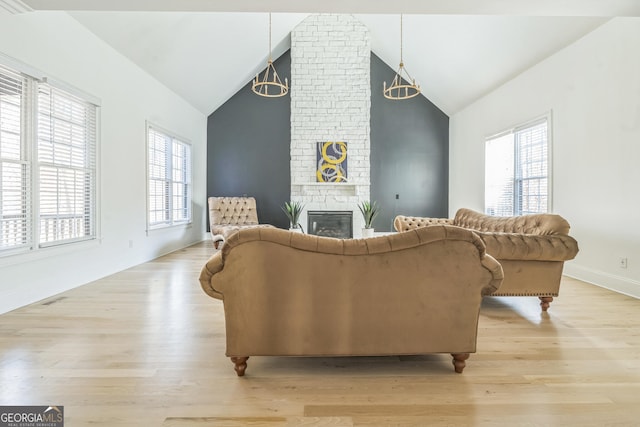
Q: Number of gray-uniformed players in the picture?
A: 0